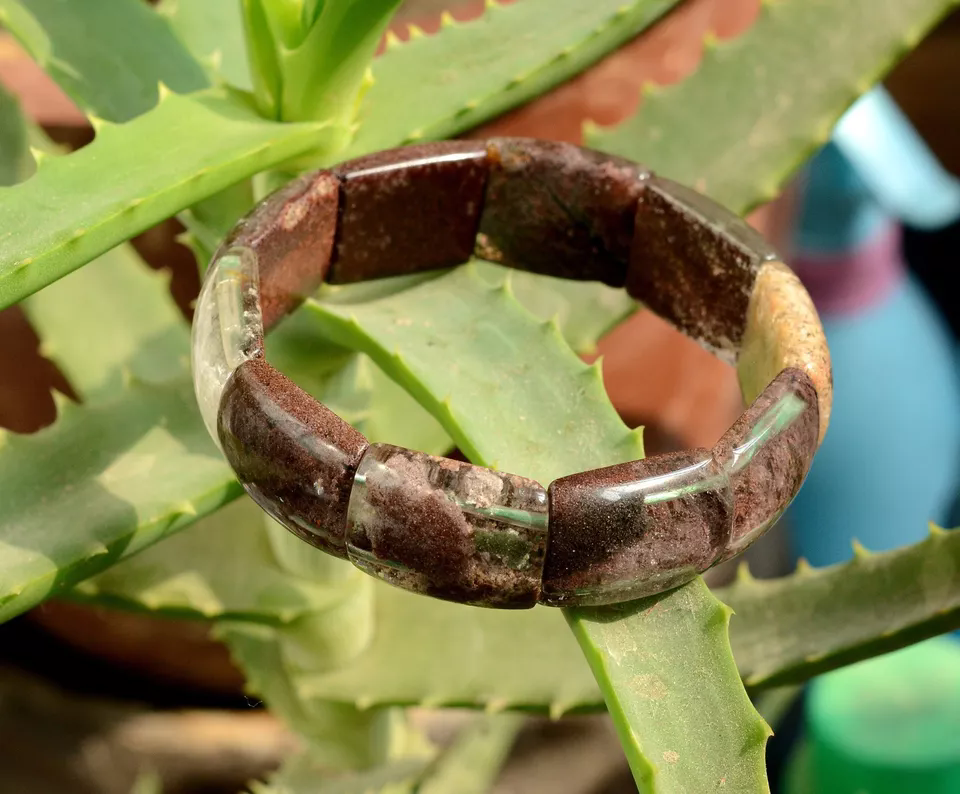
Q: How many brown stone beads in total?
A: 8